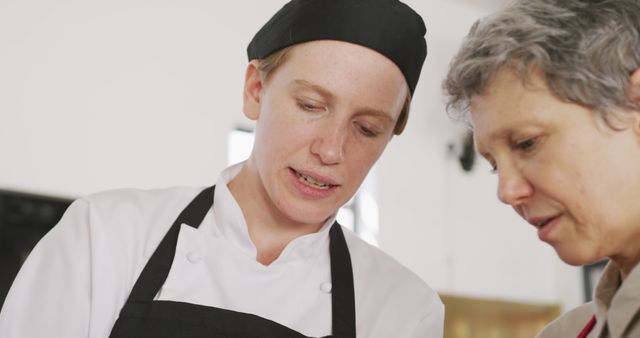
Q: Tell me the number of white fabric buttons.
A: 2